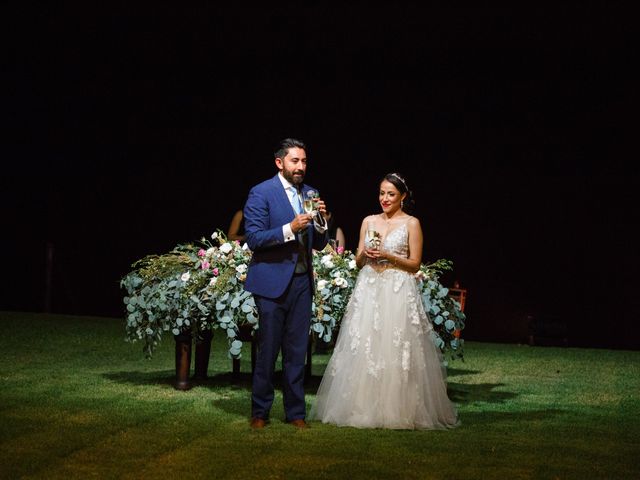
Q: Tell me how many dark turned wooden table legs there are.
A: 2